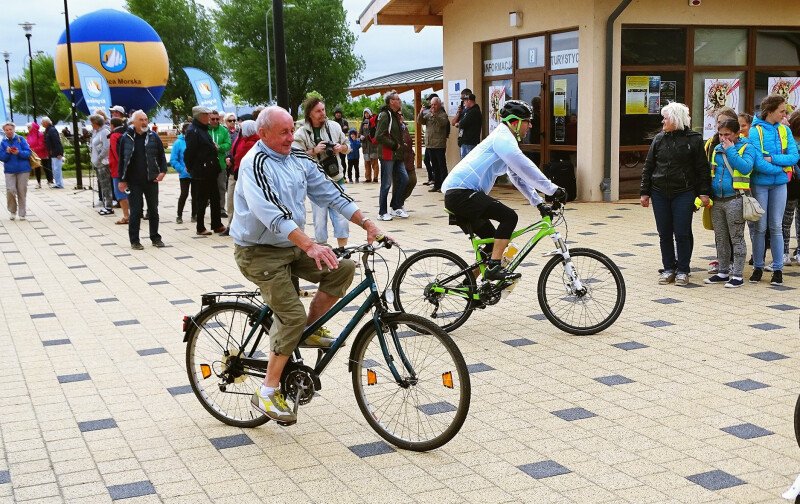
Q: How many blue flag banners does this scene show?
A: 3